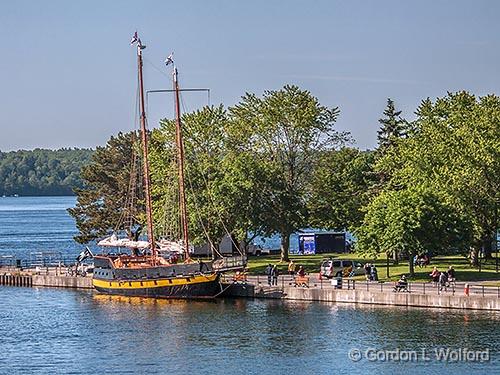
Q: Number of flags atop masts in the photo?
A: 2